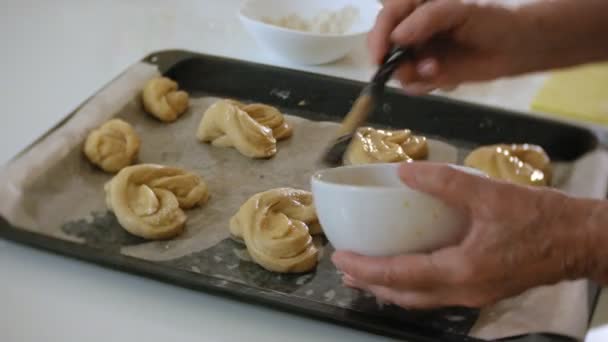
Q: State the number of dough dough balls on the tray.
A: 7